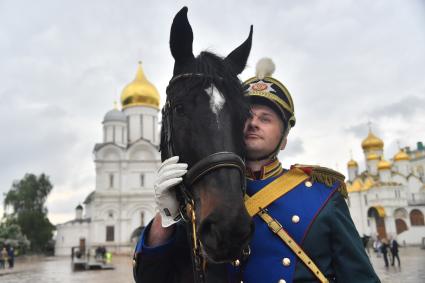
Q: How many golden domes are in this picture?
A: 6